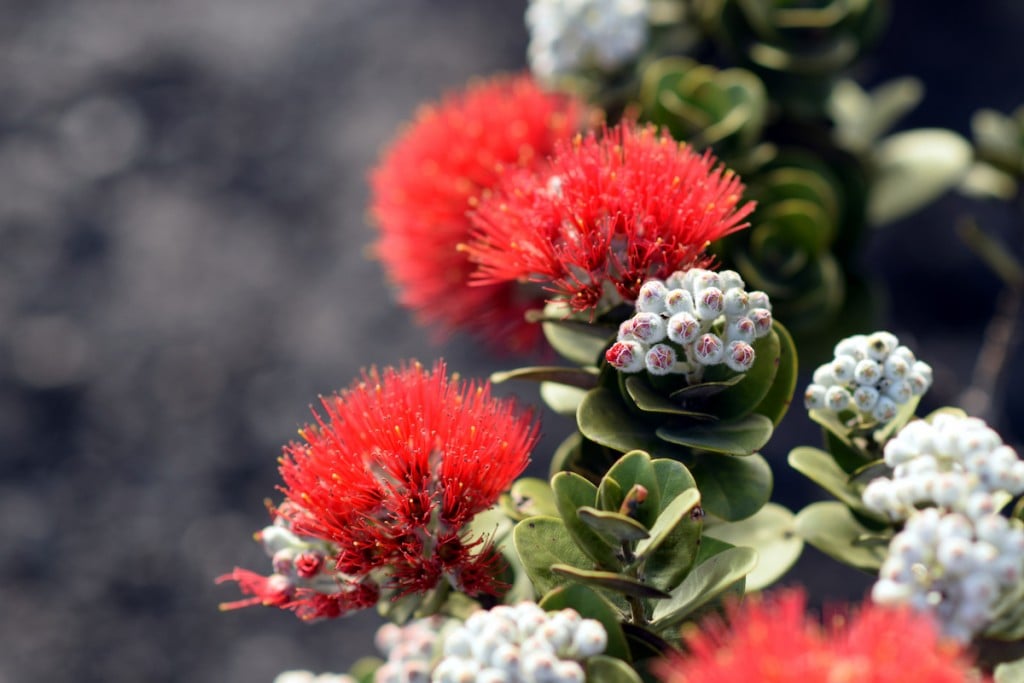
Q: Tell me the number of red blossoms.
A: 4